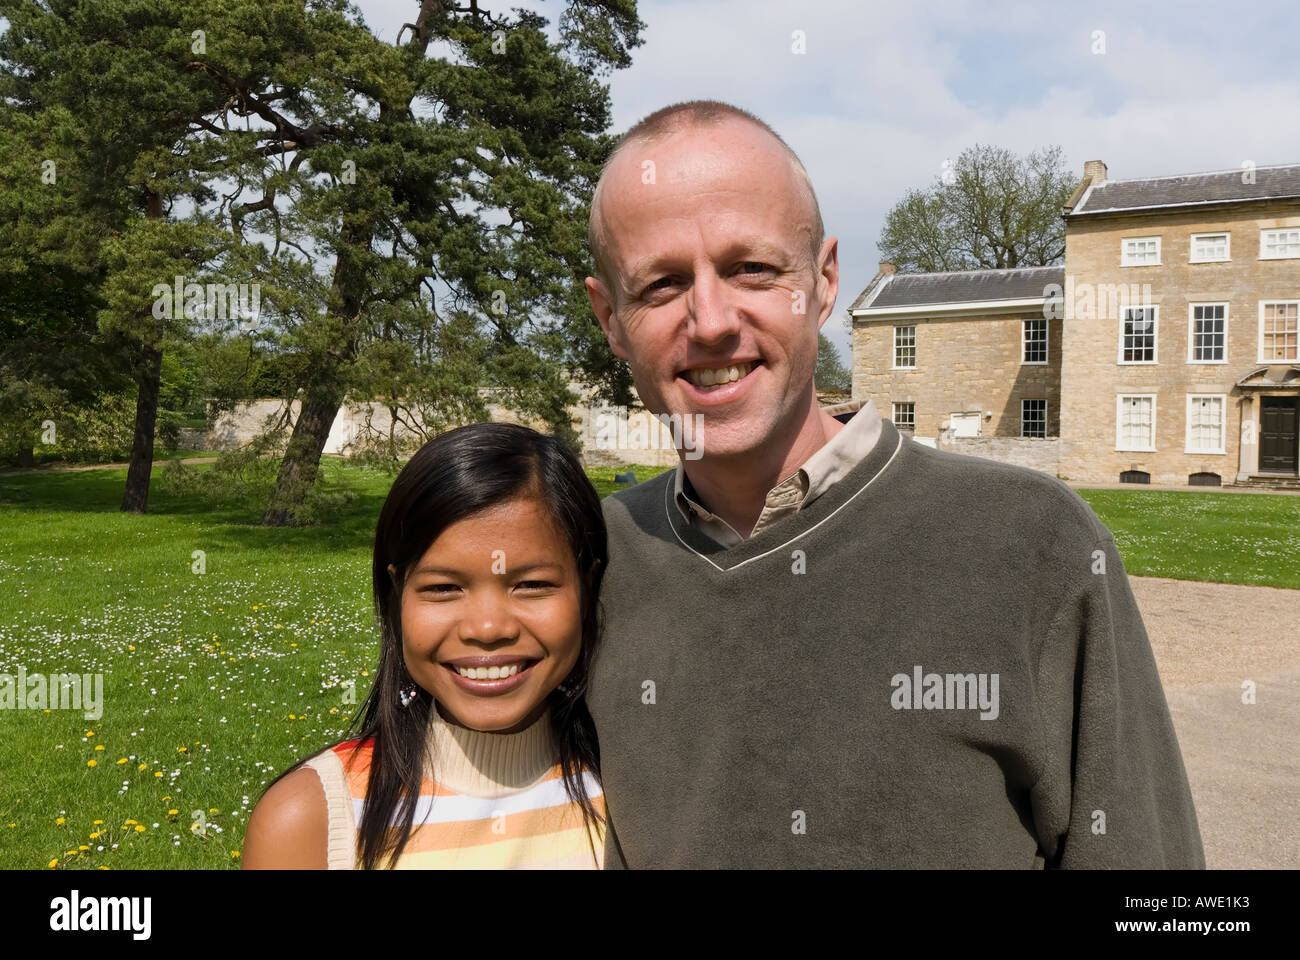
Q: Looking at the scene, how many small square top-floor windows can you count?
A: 3